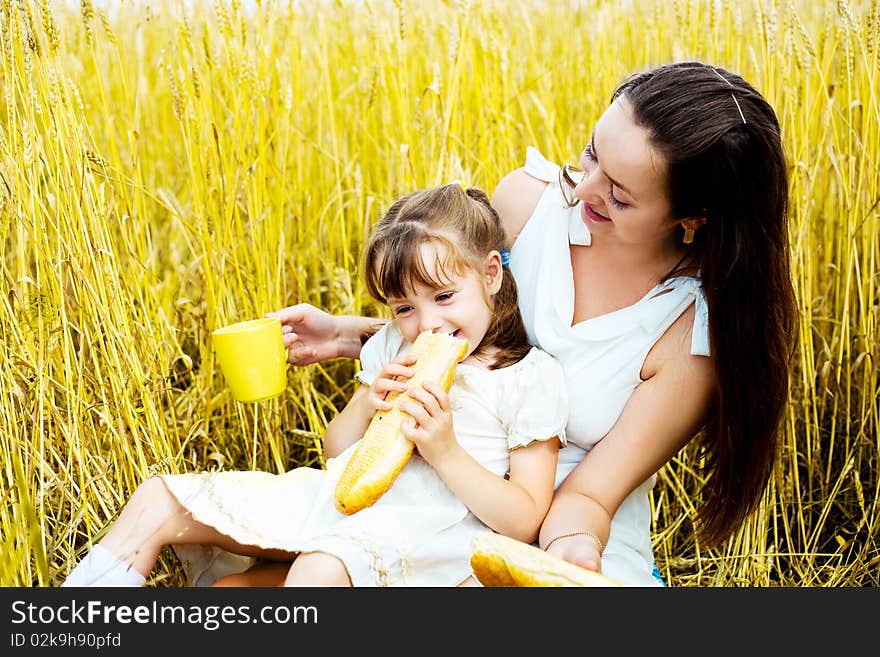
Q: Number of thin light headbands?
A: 1